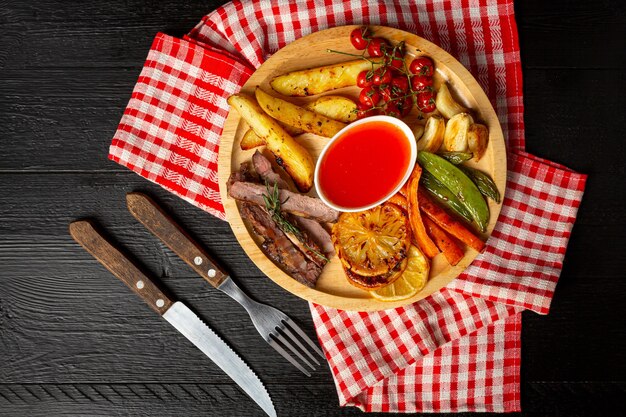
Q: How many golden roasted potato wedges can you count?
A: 5